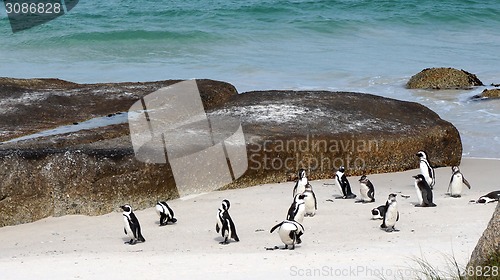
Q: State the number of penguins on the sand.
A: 15